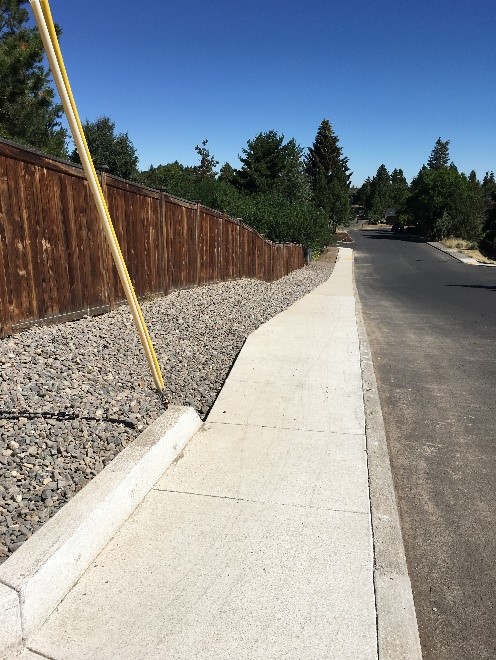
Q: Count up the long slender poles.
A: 2